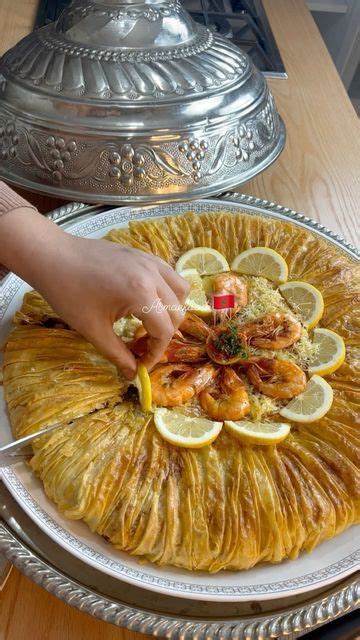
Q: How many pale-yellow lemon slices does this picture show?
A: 9